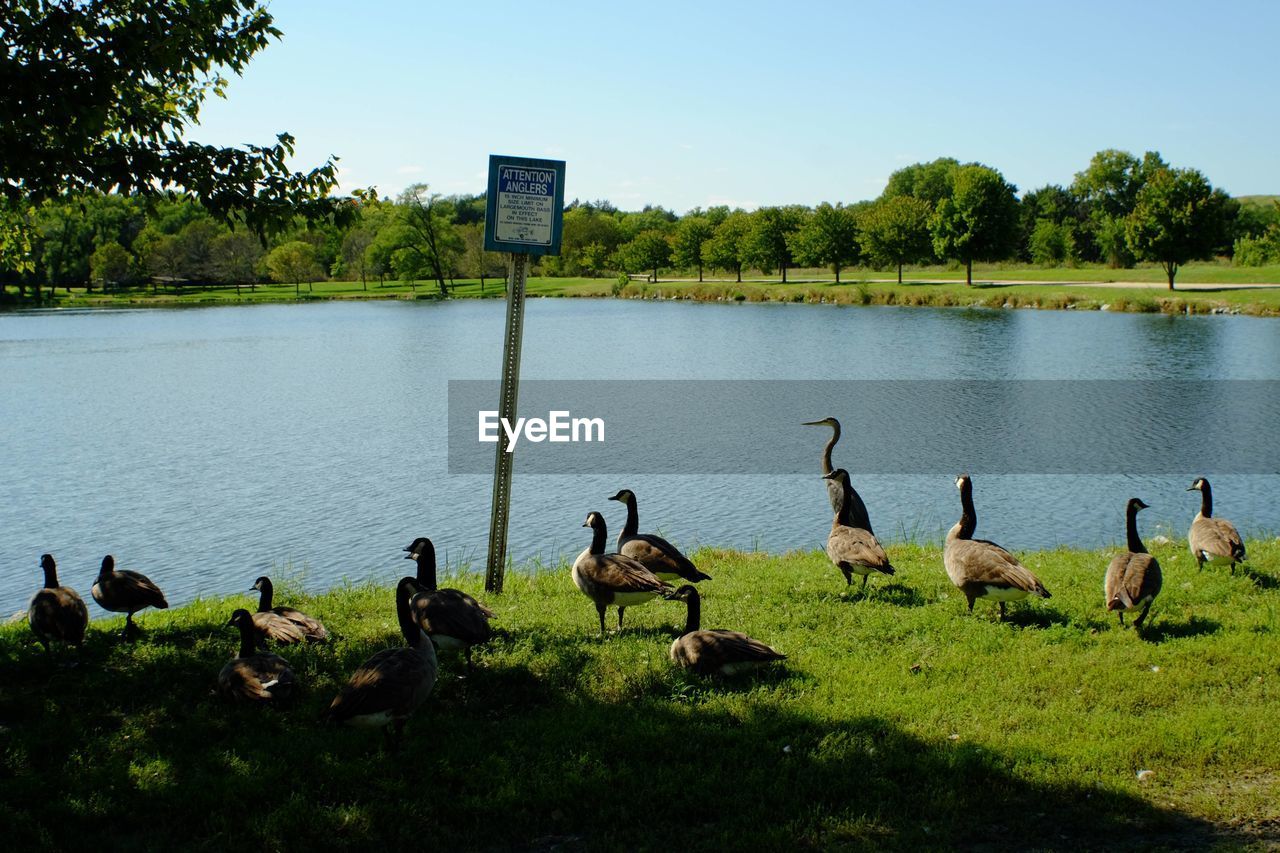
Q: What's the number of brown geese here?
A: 13